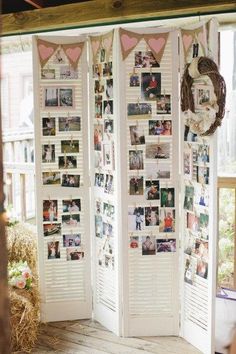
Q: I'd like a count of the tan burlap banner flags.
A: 8